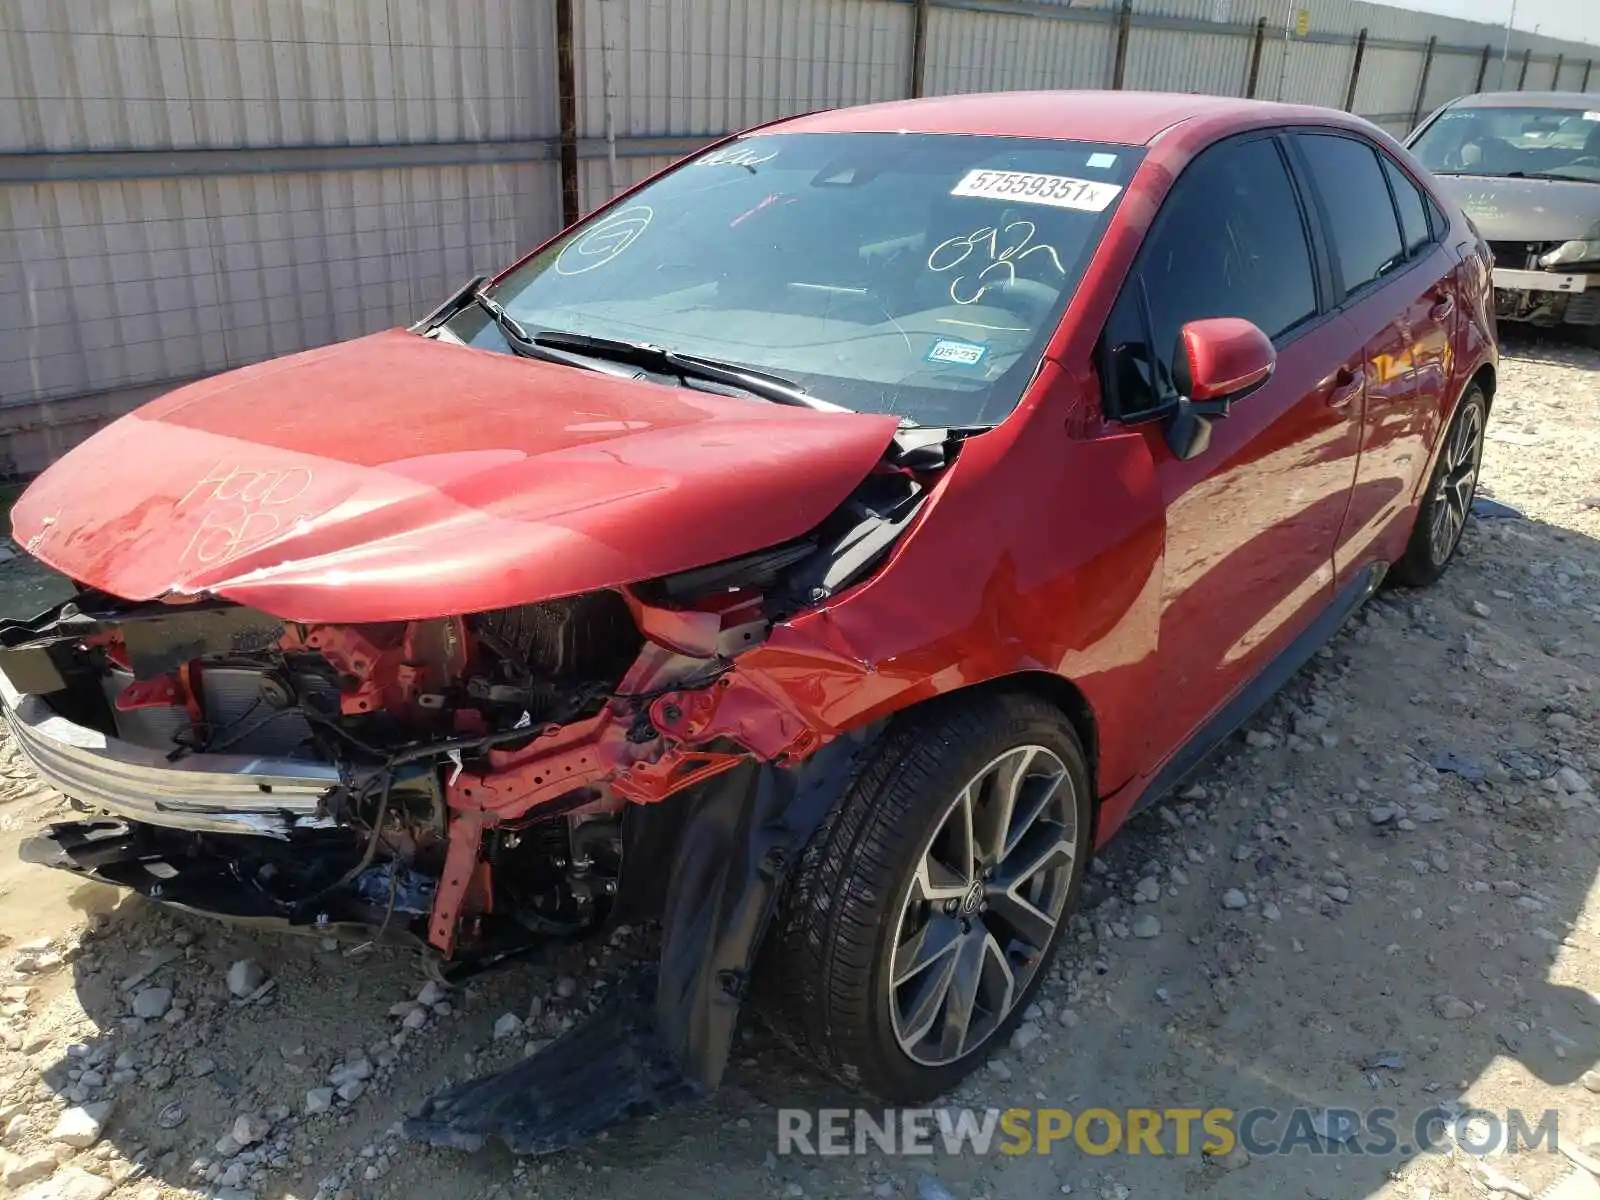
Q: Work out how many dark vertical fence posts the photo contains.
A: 10